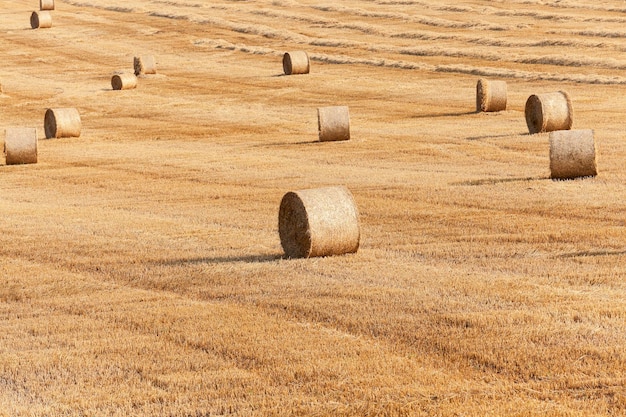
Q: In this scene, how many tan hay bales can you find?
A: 12